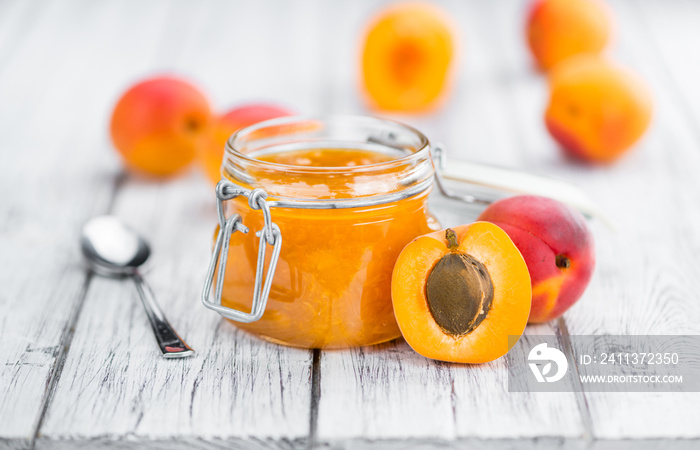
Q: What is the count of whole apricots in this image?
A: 5